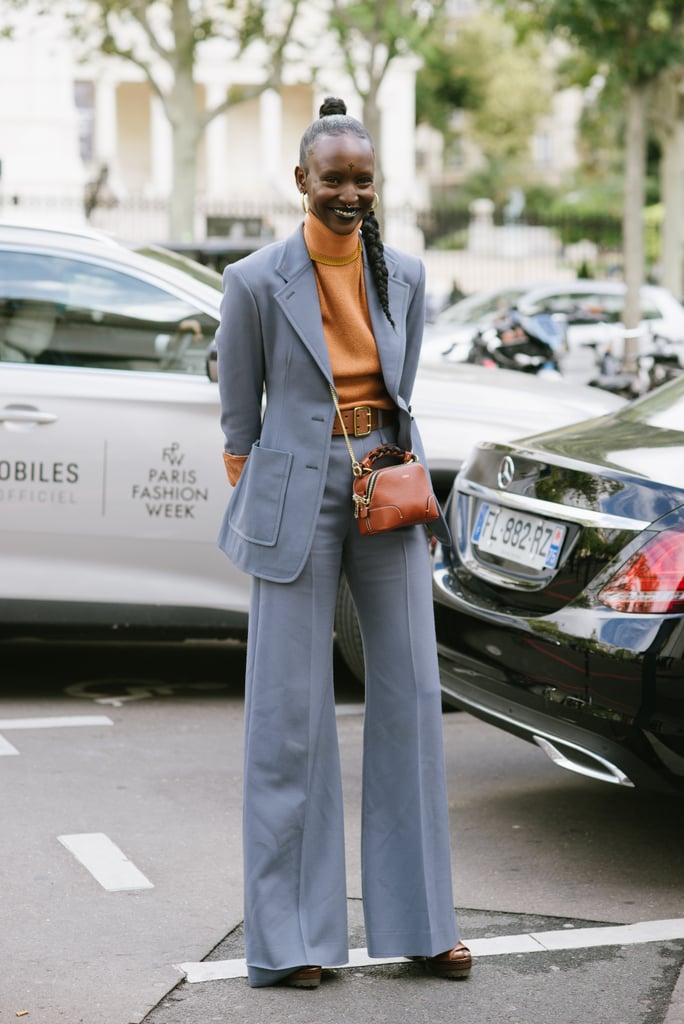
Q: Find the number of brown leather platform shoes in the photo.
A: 2